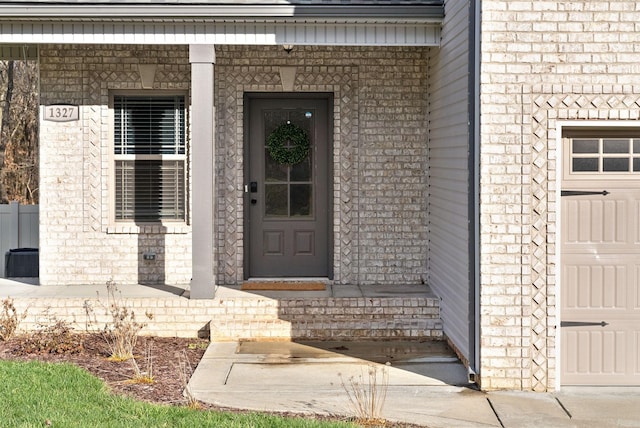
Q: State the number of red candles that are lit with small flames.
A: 0